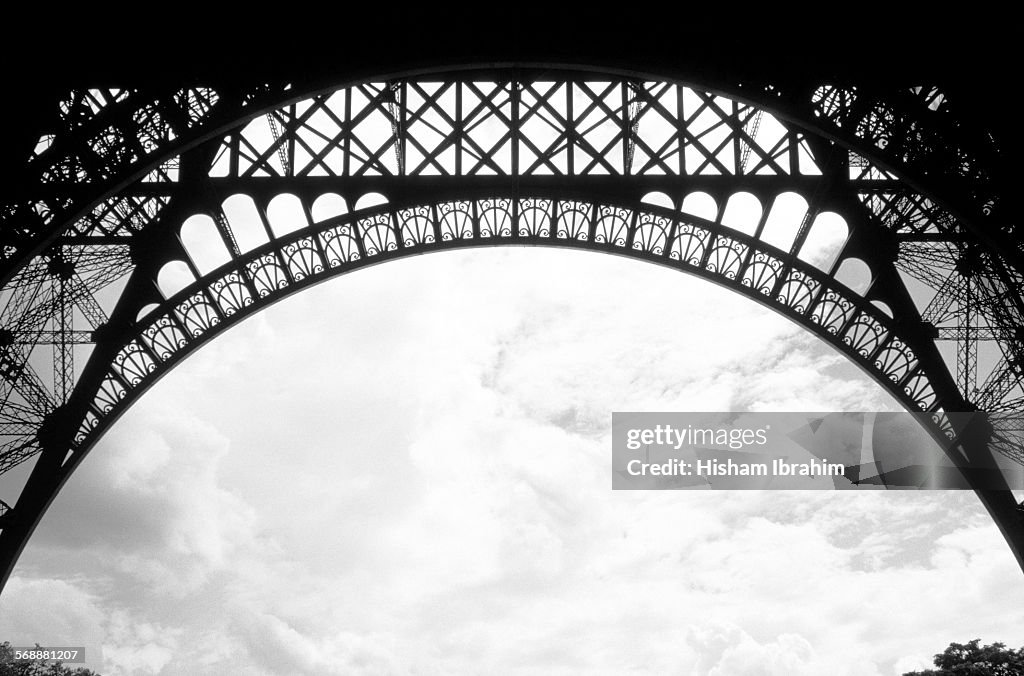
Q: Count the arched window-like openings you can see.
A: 14